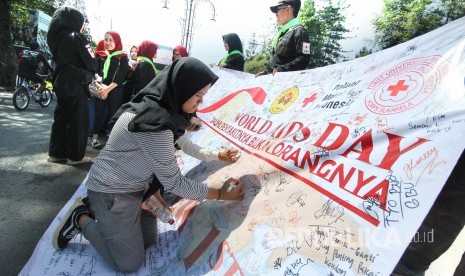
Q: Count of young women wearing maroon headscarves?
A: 4